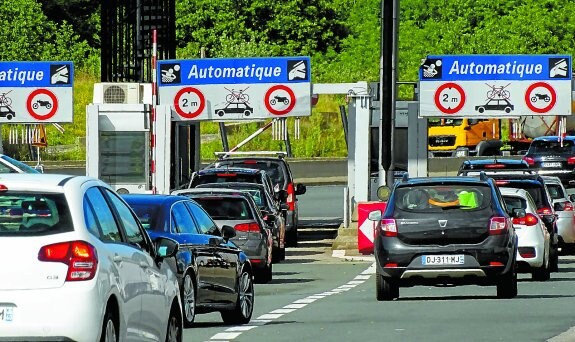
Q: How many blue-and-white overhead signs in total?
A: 3